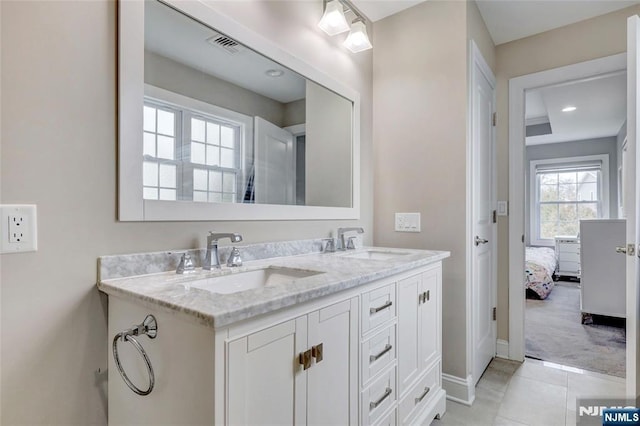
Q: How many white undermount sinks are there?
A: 2